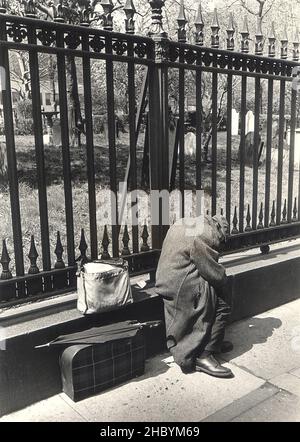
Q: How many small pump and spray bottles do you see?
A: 0